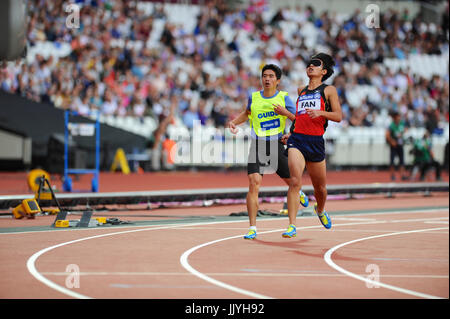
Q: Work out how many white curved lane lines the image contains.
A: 3